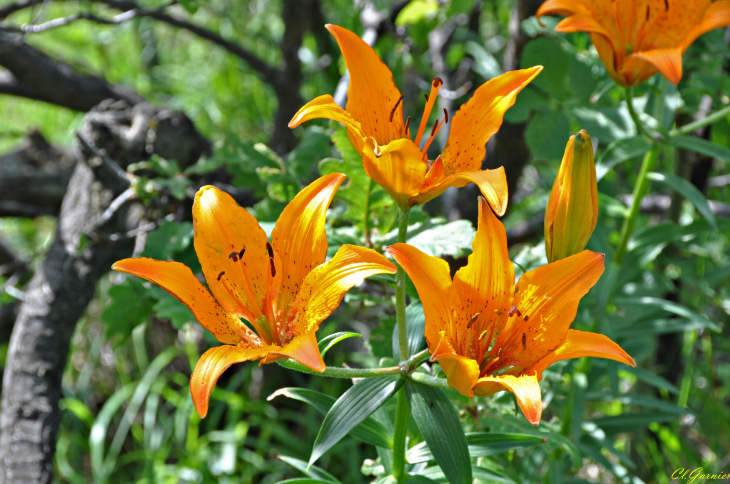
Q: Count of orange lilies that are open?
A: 4